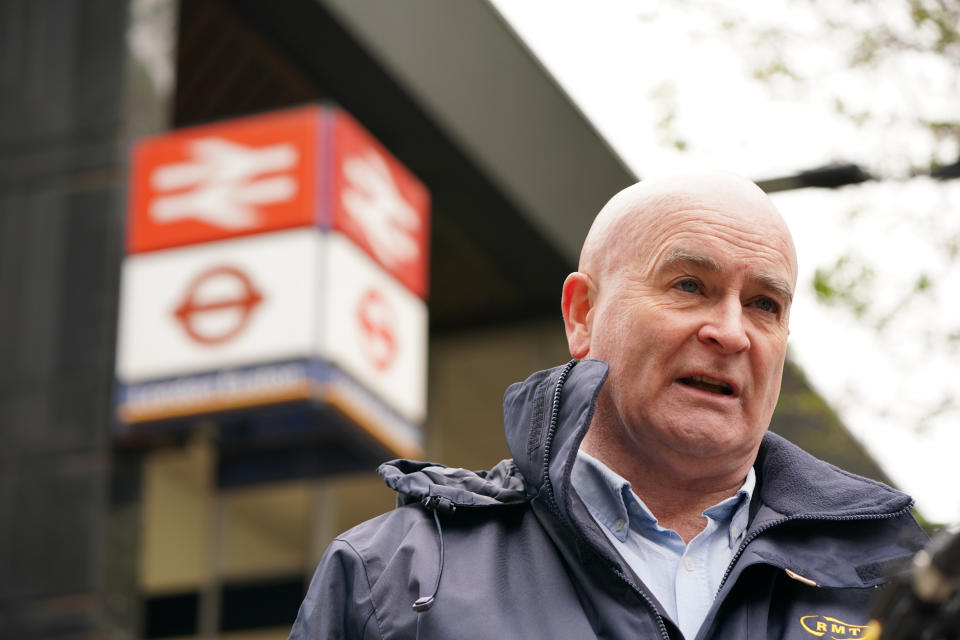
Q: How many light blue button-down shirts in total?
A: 1